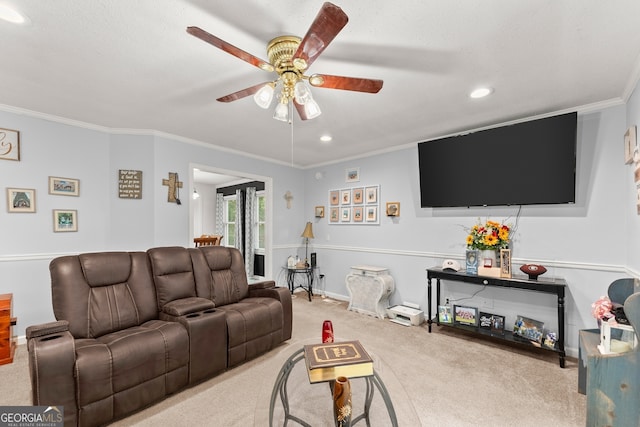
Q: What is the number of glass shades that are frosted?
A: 4